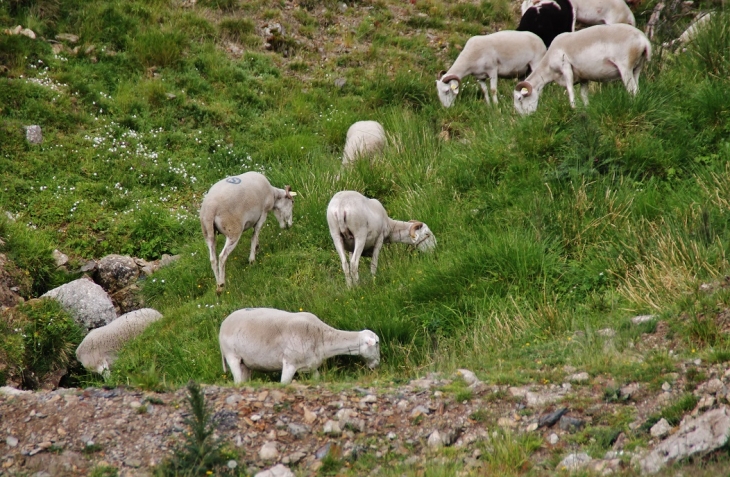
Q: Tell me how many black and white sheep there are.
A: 1